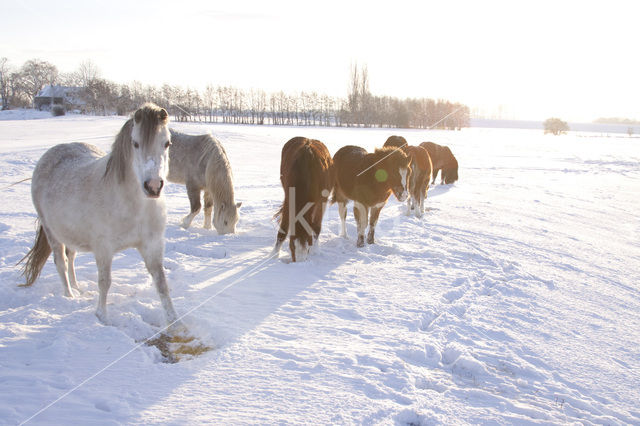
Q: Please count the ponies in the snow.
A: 7